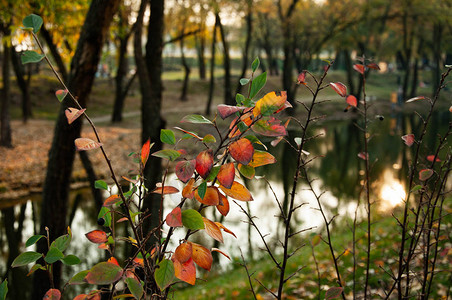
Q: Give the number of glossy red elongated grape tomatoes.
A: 0